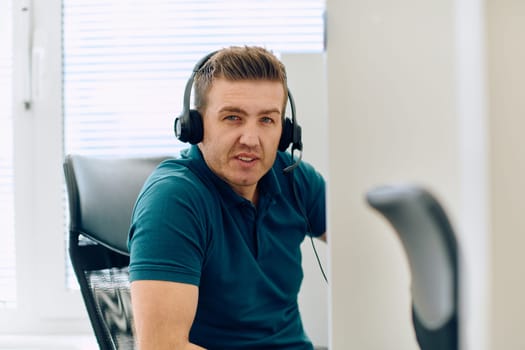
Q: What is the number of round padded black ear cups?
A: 2